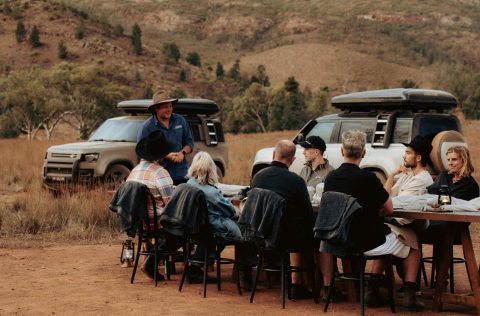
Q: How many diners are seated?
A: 7